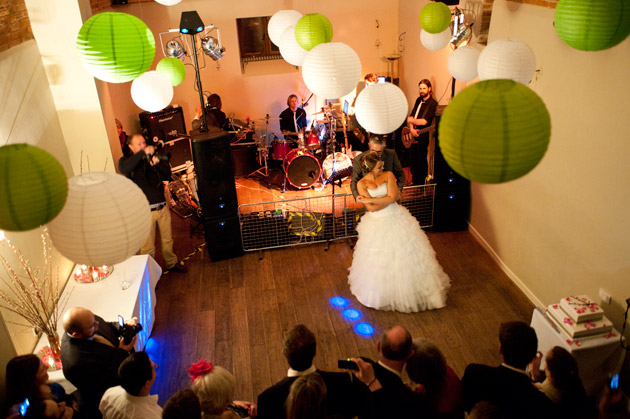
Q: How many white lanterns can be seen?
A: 10